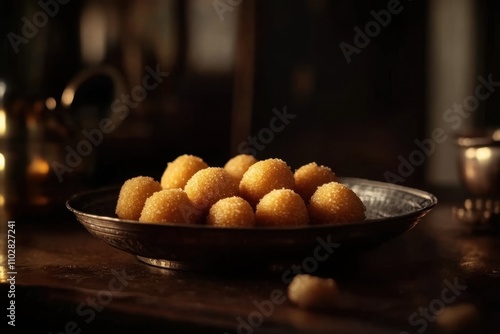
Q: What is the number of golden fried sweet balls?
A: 10